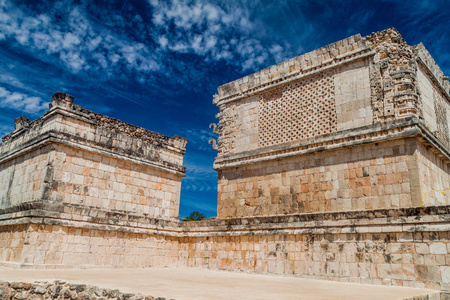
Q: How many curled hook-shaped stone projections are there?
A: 2